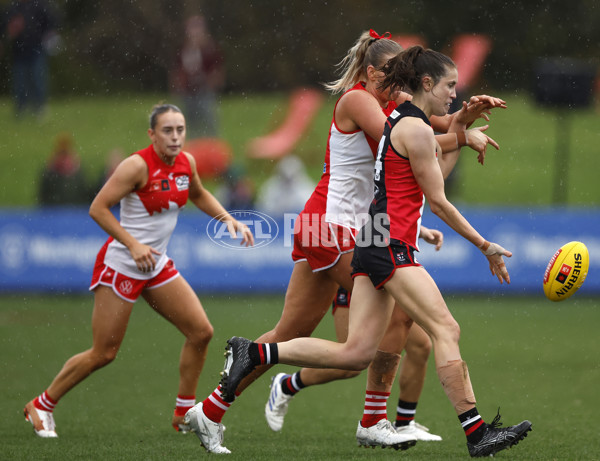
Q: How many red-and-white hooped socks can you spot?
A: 4